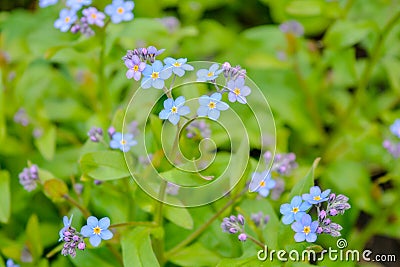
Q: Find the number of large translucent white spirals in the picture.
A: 1